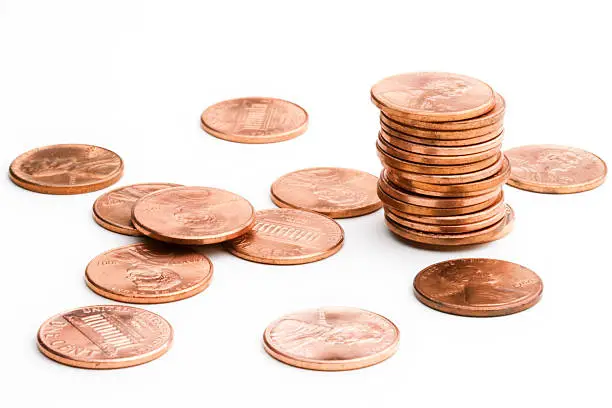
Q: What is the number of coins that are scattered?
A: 11